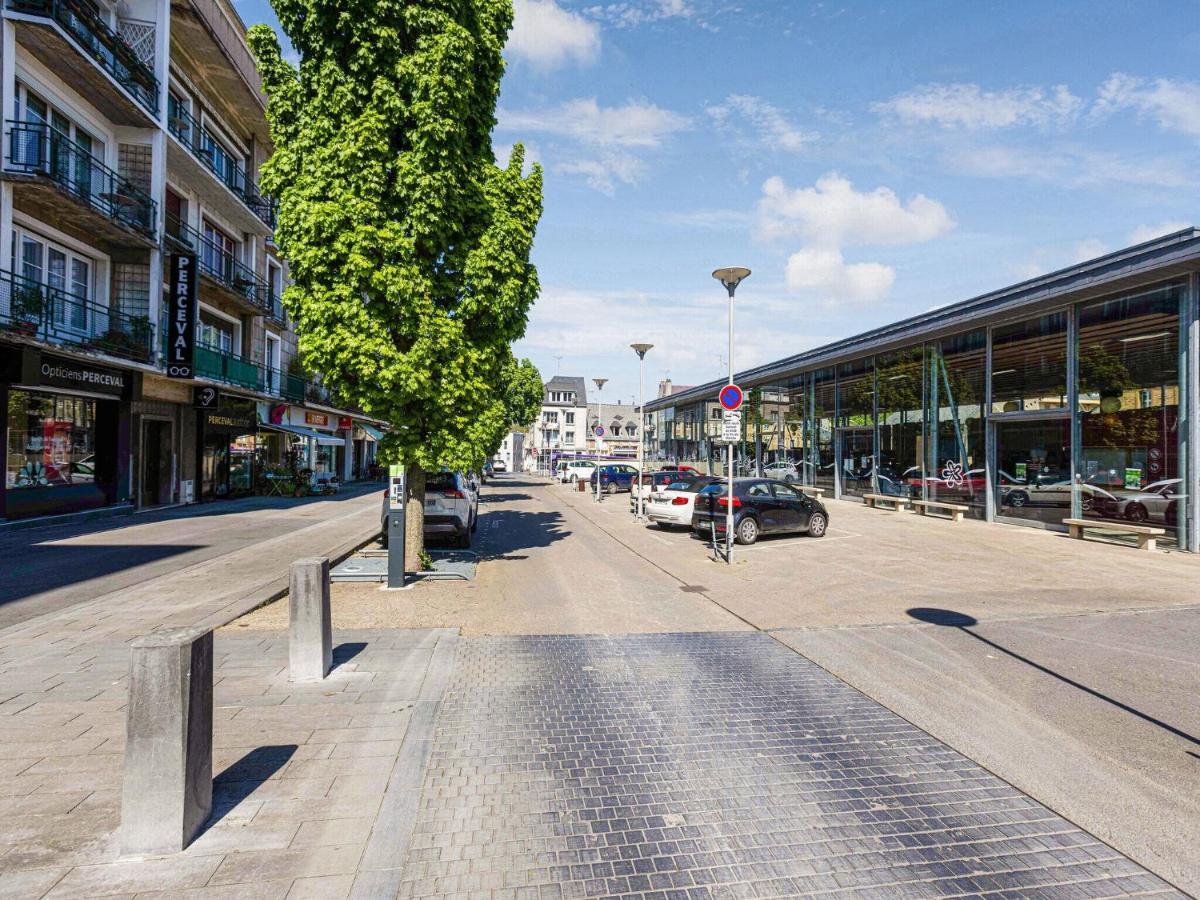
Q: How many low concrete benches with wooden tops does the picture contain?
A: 4